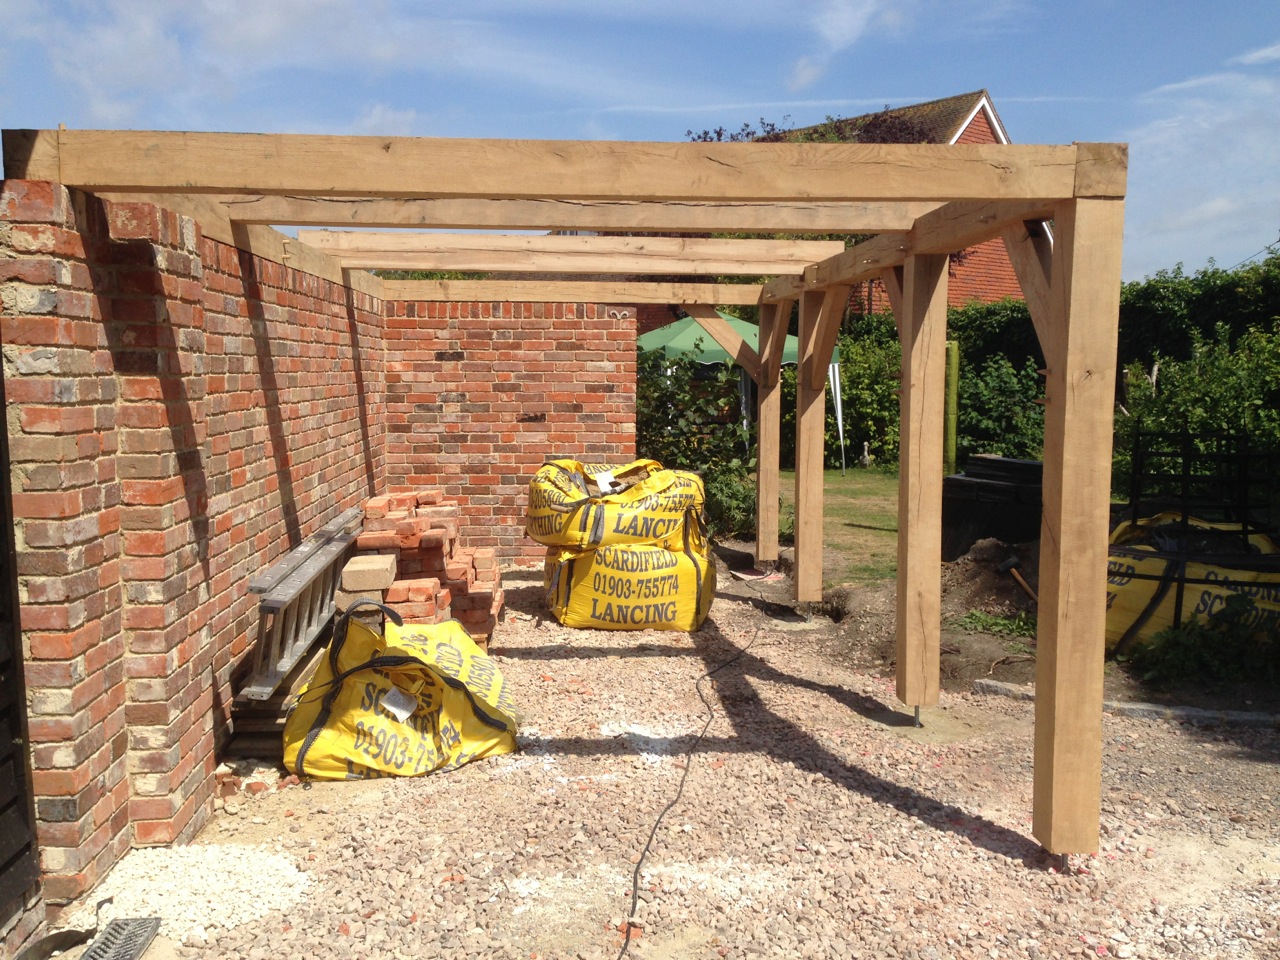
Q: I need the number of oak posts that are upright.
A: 4